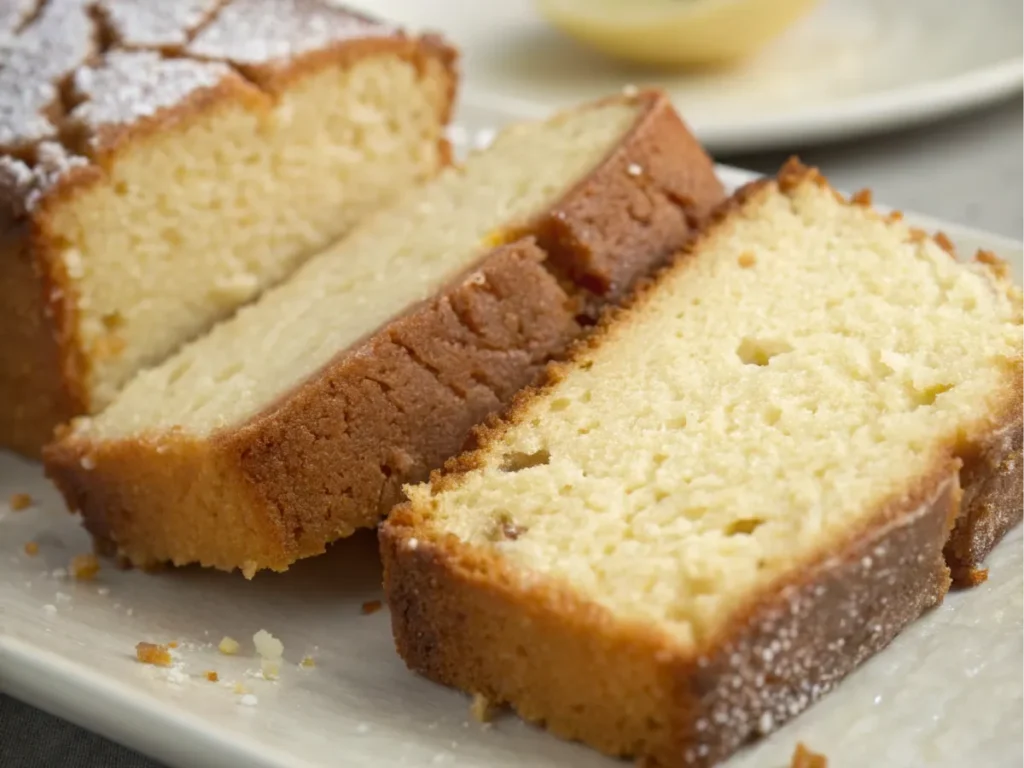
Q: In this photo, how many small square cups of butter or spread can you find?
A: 0